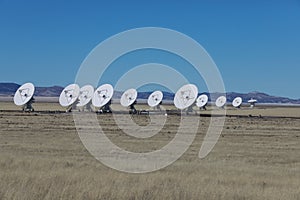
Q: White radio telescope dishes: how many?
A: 11